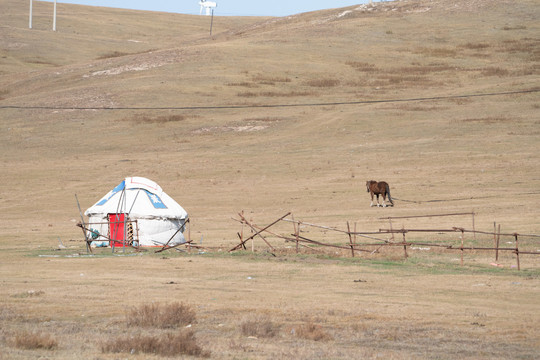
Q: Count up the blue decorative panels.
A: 2